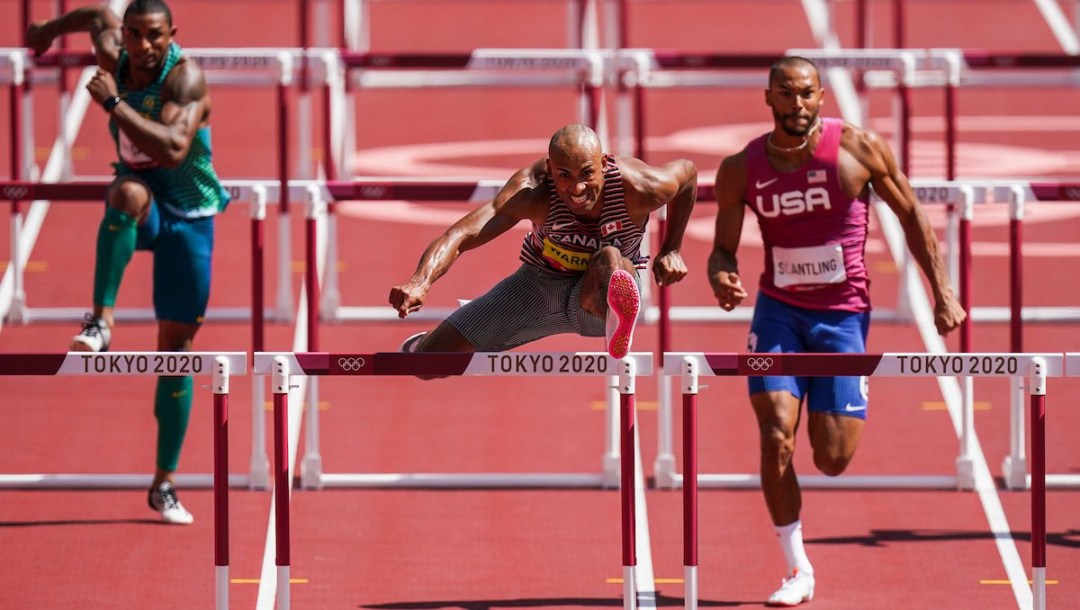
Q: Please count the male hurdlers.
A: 3